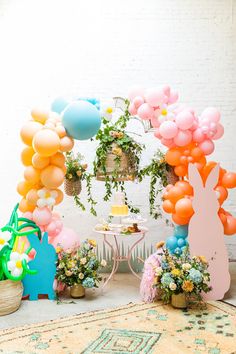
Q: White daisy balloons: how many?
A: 5